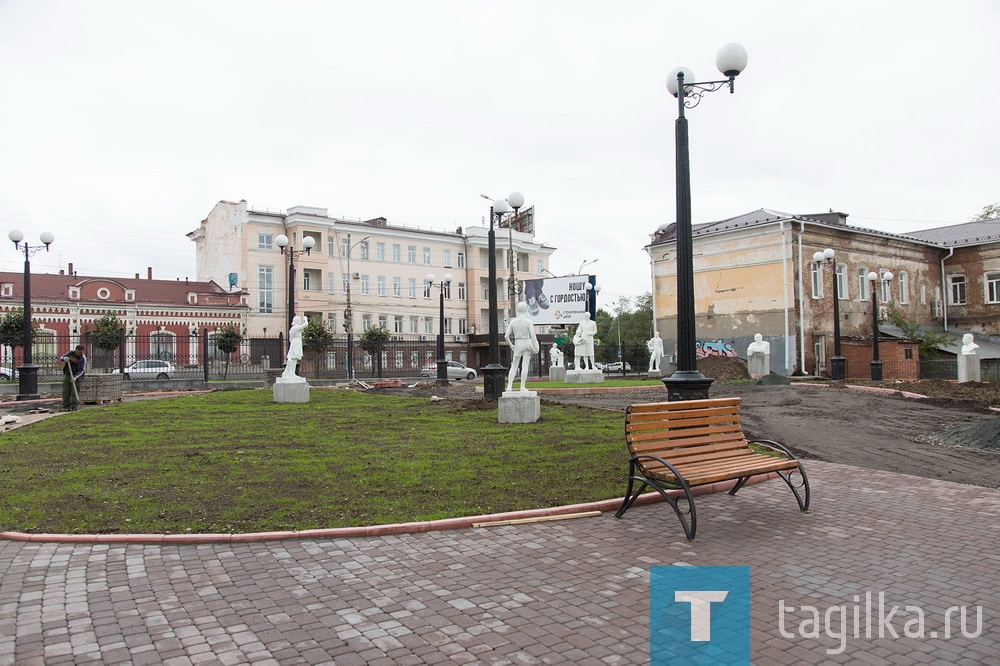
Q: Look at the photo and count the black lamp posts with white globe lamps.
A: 8